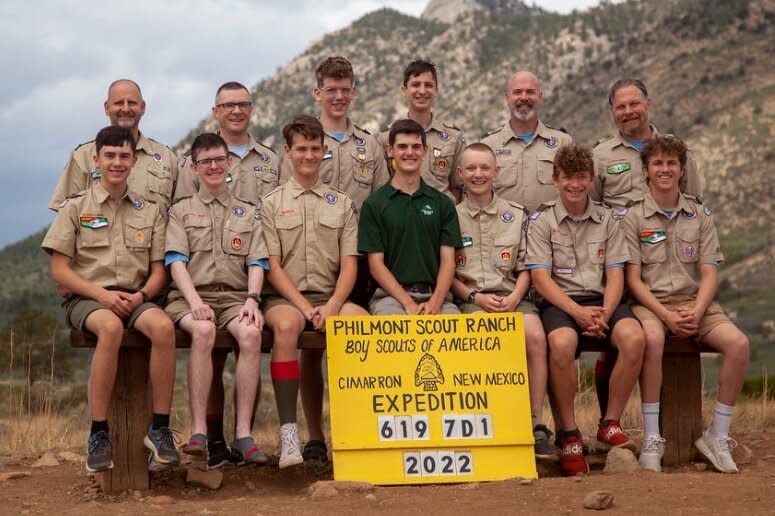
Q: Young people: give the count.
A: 9